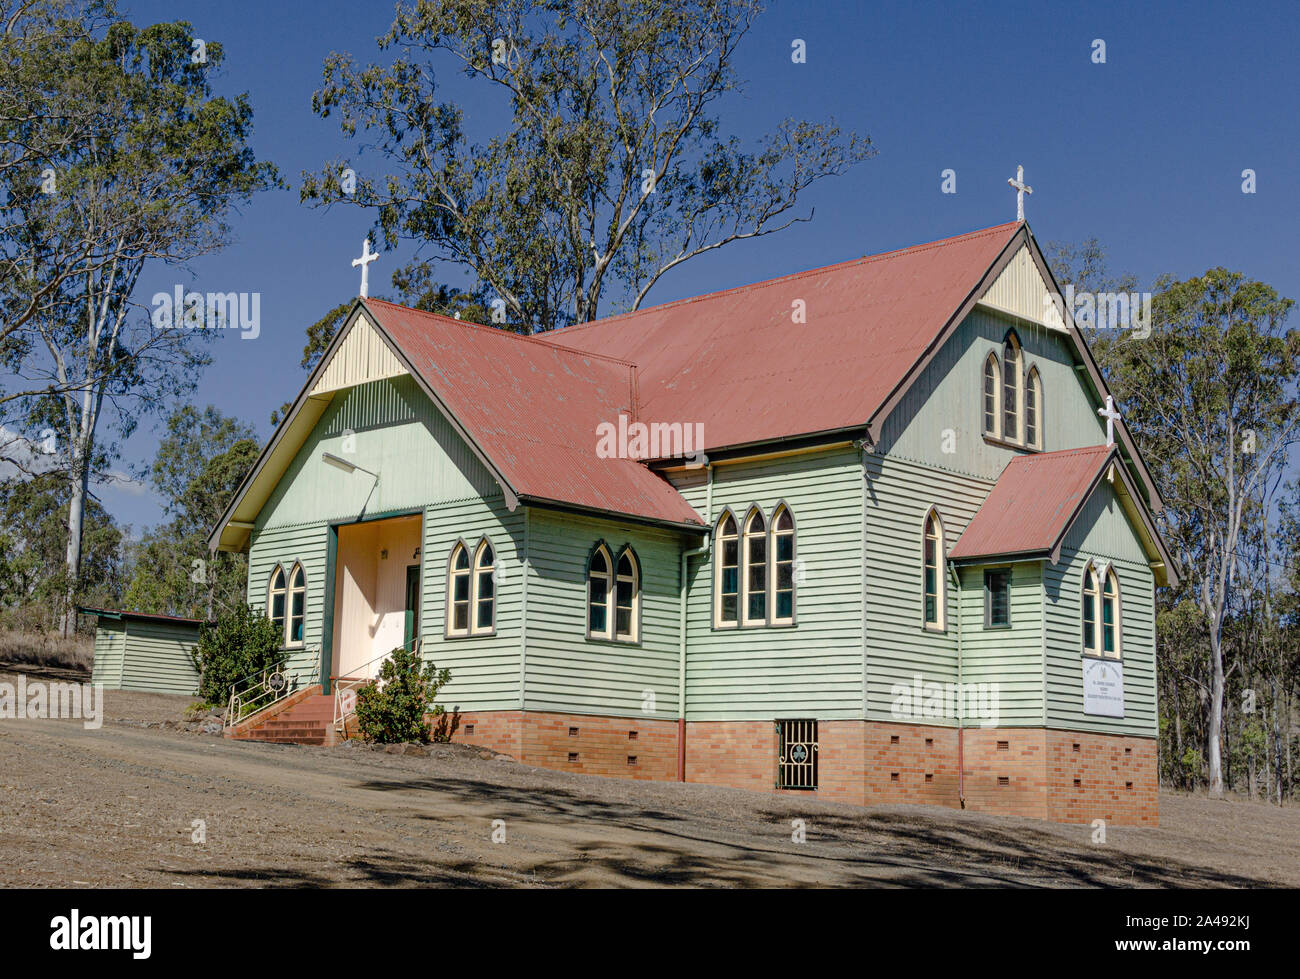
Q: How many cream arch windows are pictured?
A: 15